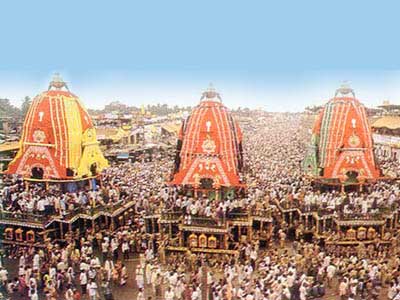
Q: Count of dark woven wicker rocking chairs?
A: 0